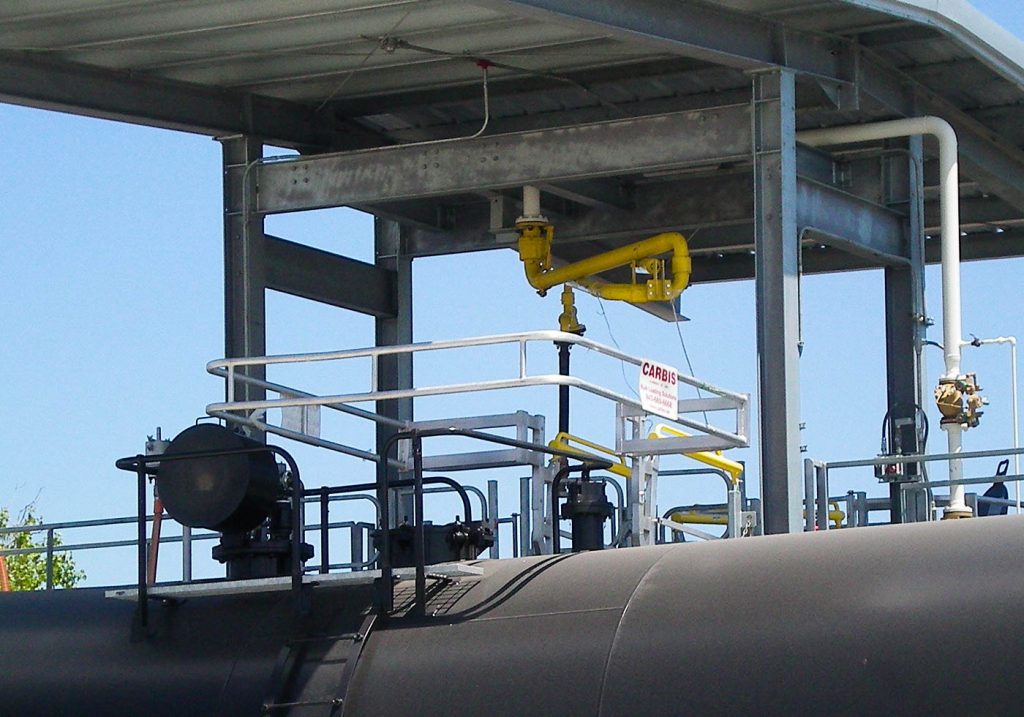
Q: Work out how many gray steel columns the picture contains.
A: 4